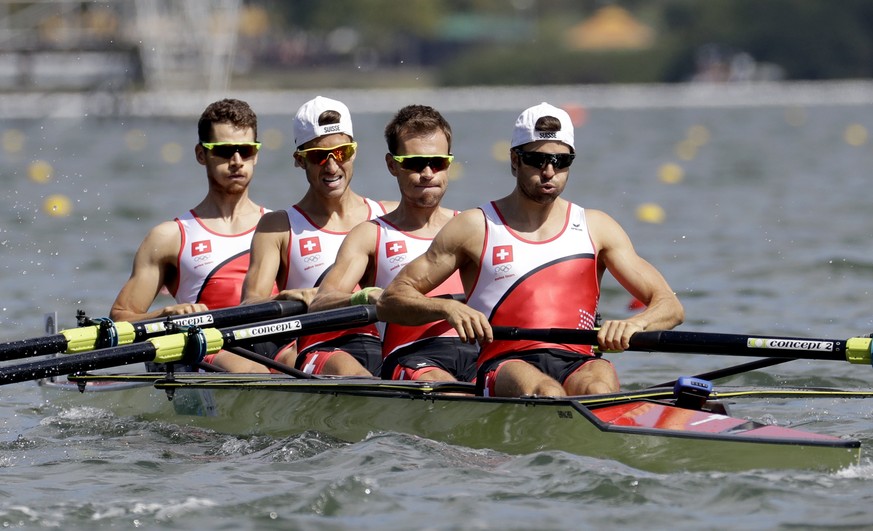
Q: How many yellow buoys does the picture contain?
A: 14